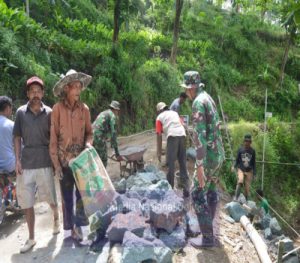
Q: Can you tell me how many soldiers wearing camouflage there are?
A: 2